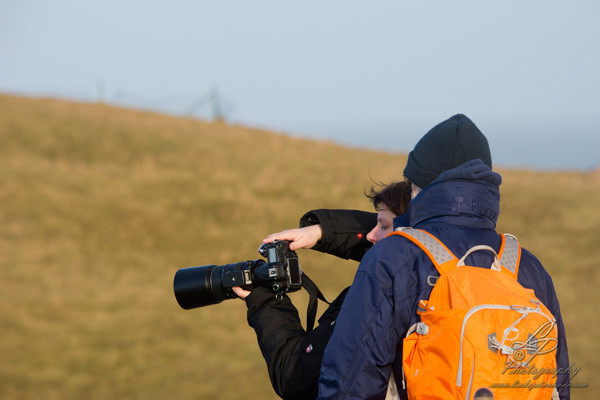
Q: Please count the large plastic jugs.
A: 0